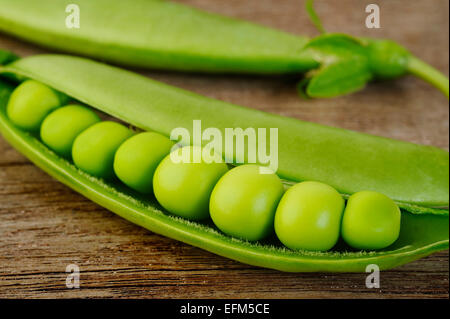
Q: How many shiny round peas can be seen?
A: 8